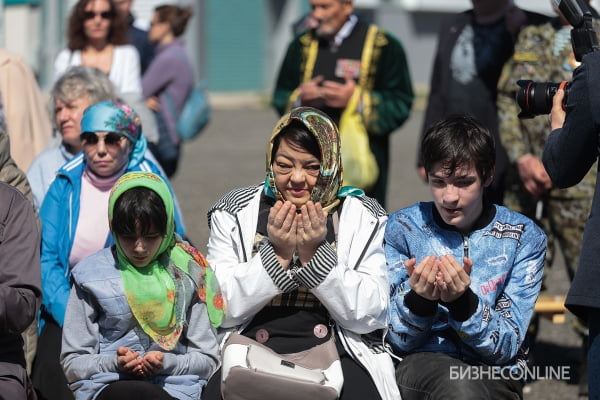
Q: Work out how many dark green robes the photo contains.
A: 1